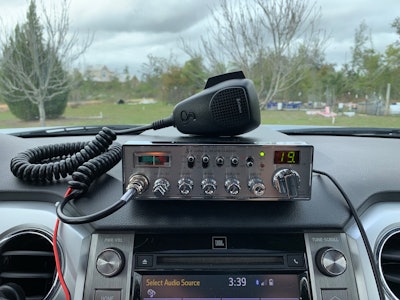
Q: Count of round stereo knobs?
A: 2